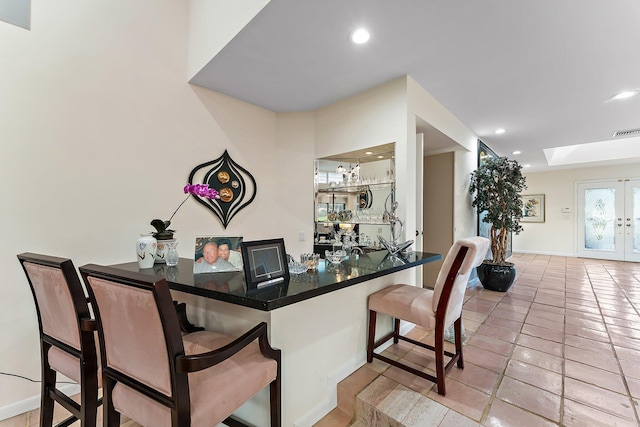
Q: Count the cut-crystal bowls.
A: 3